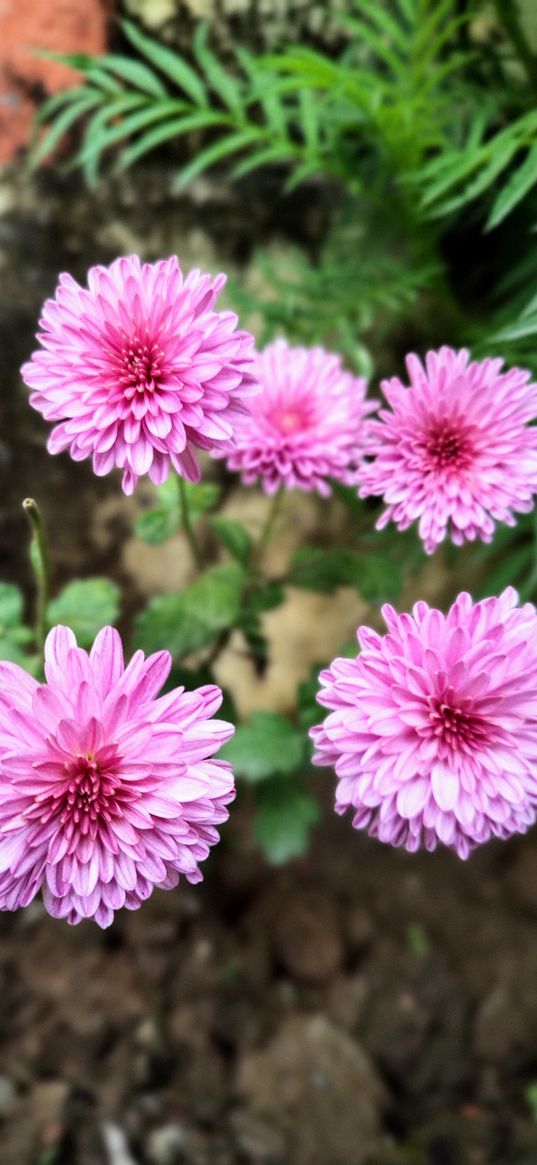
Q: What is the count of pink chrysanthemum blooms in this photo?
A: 5